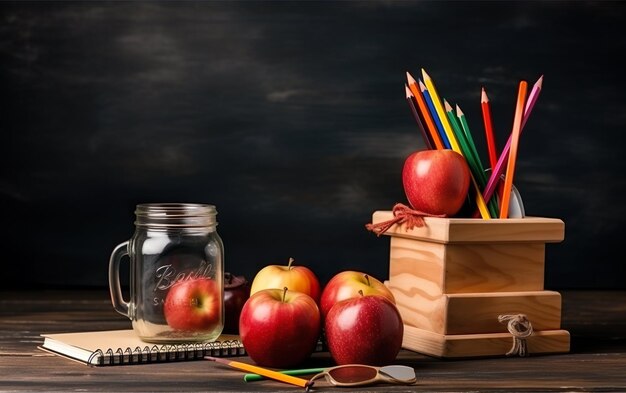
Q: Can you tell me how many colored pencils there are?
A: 11